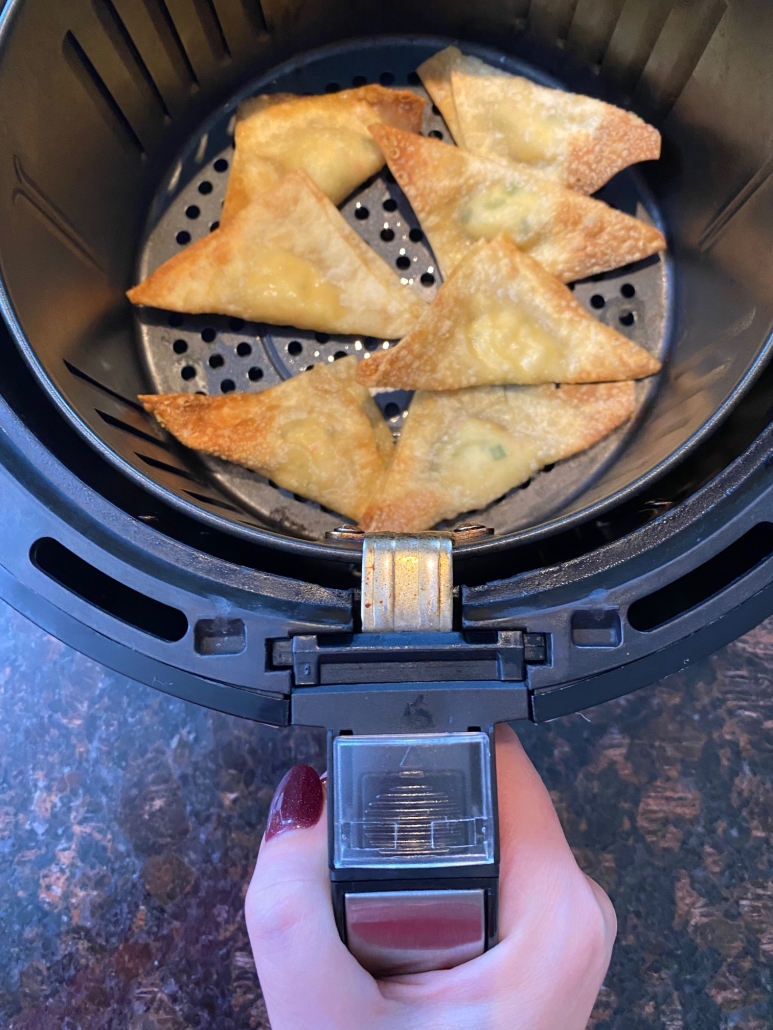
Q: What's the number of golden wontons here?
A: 7